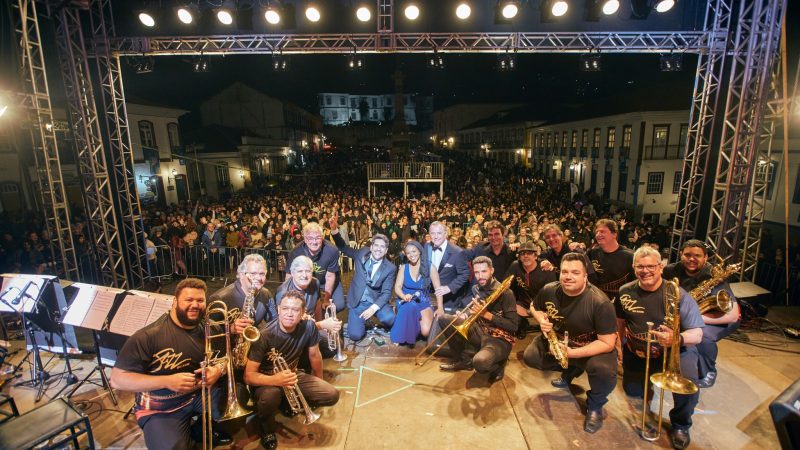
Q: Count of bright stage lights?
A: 12